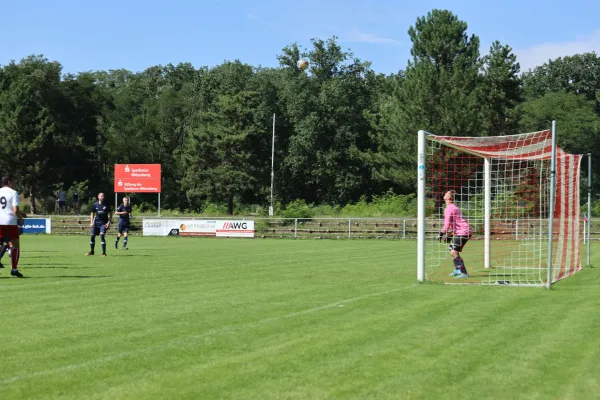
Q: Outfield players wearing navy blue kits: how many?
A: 2